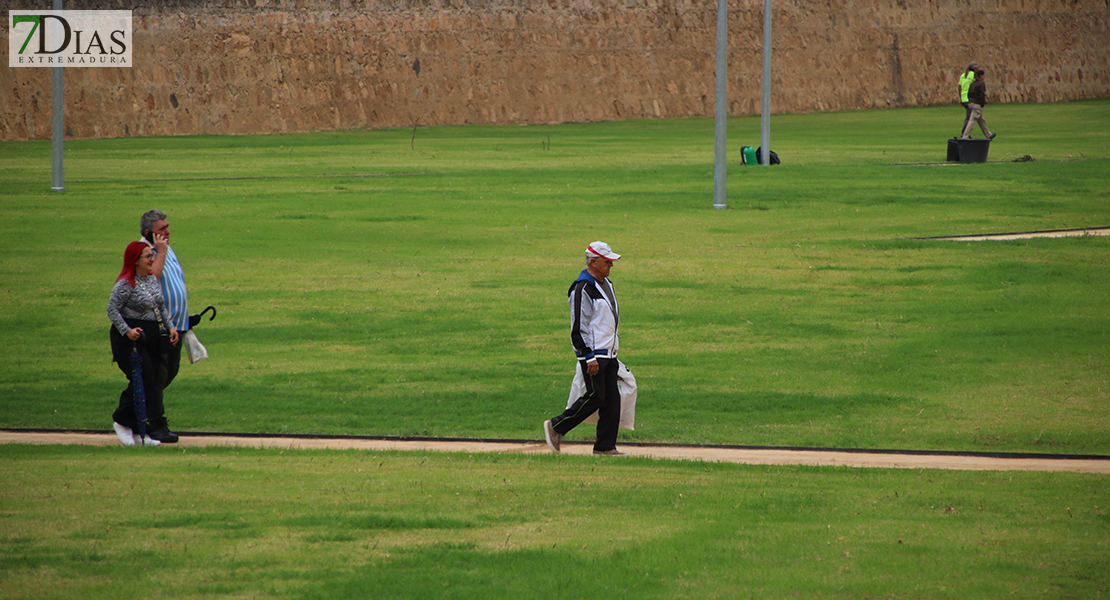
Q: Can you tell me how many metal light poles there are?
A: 3